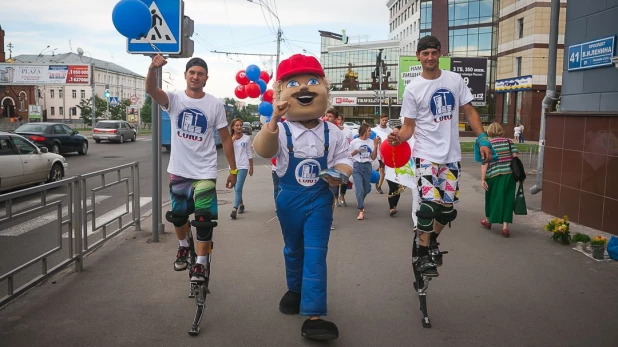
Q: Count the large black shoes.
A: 2